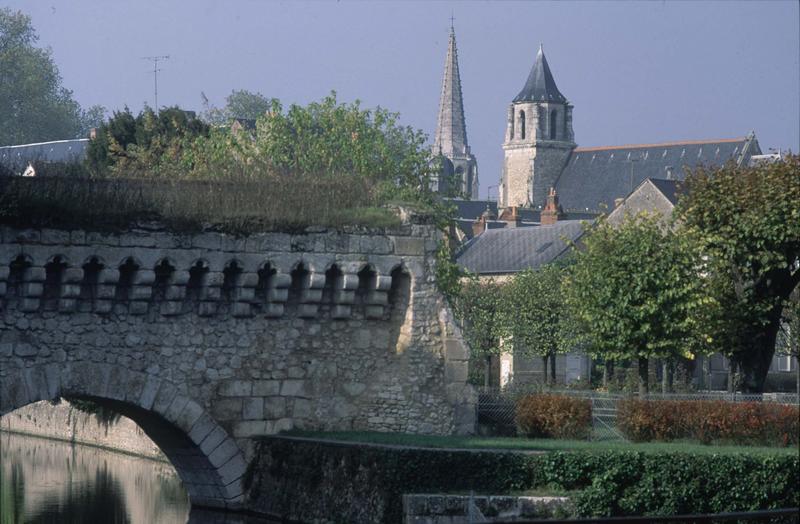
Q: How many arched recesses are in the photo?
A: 12